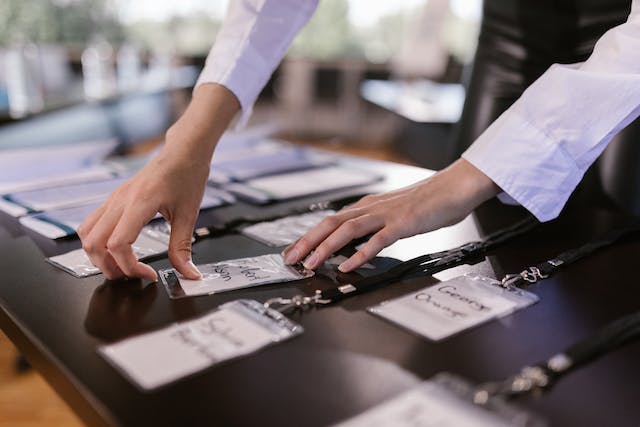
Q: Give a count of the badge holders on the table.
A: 6